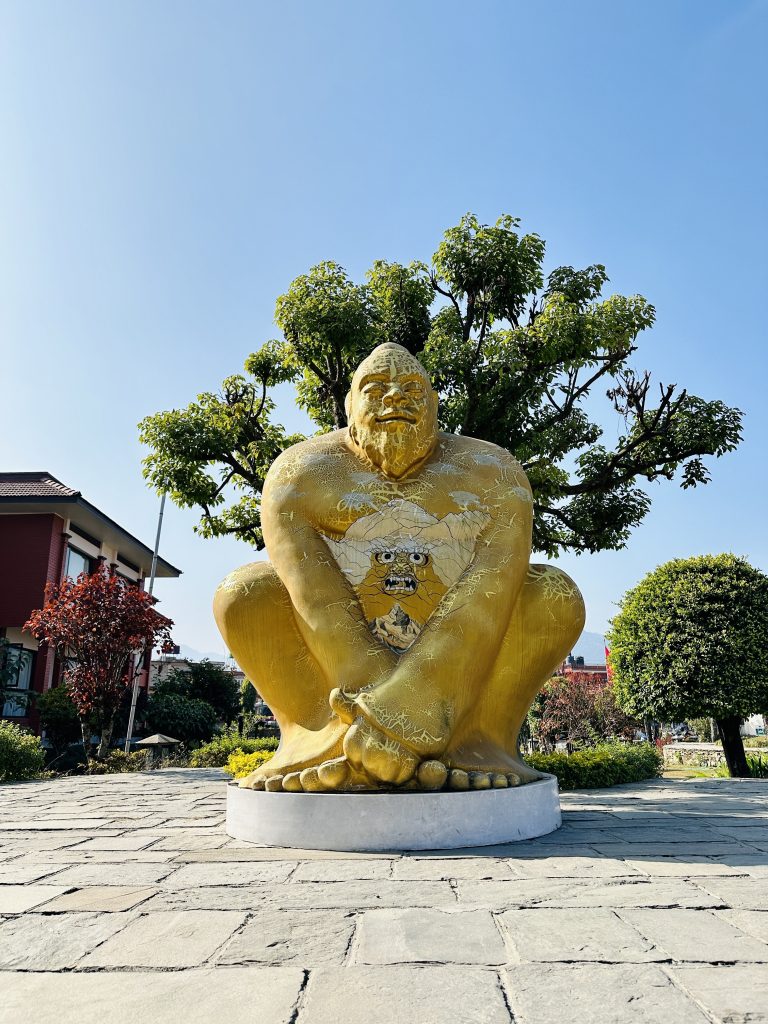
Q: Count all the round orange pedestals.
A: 0